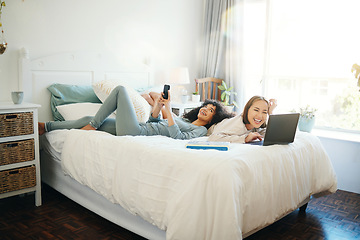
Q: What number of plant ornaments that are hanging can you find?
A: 1